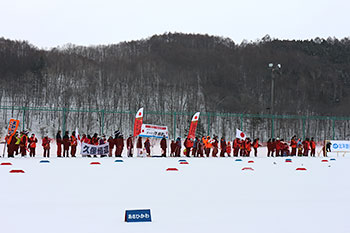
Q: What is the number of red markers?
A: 10